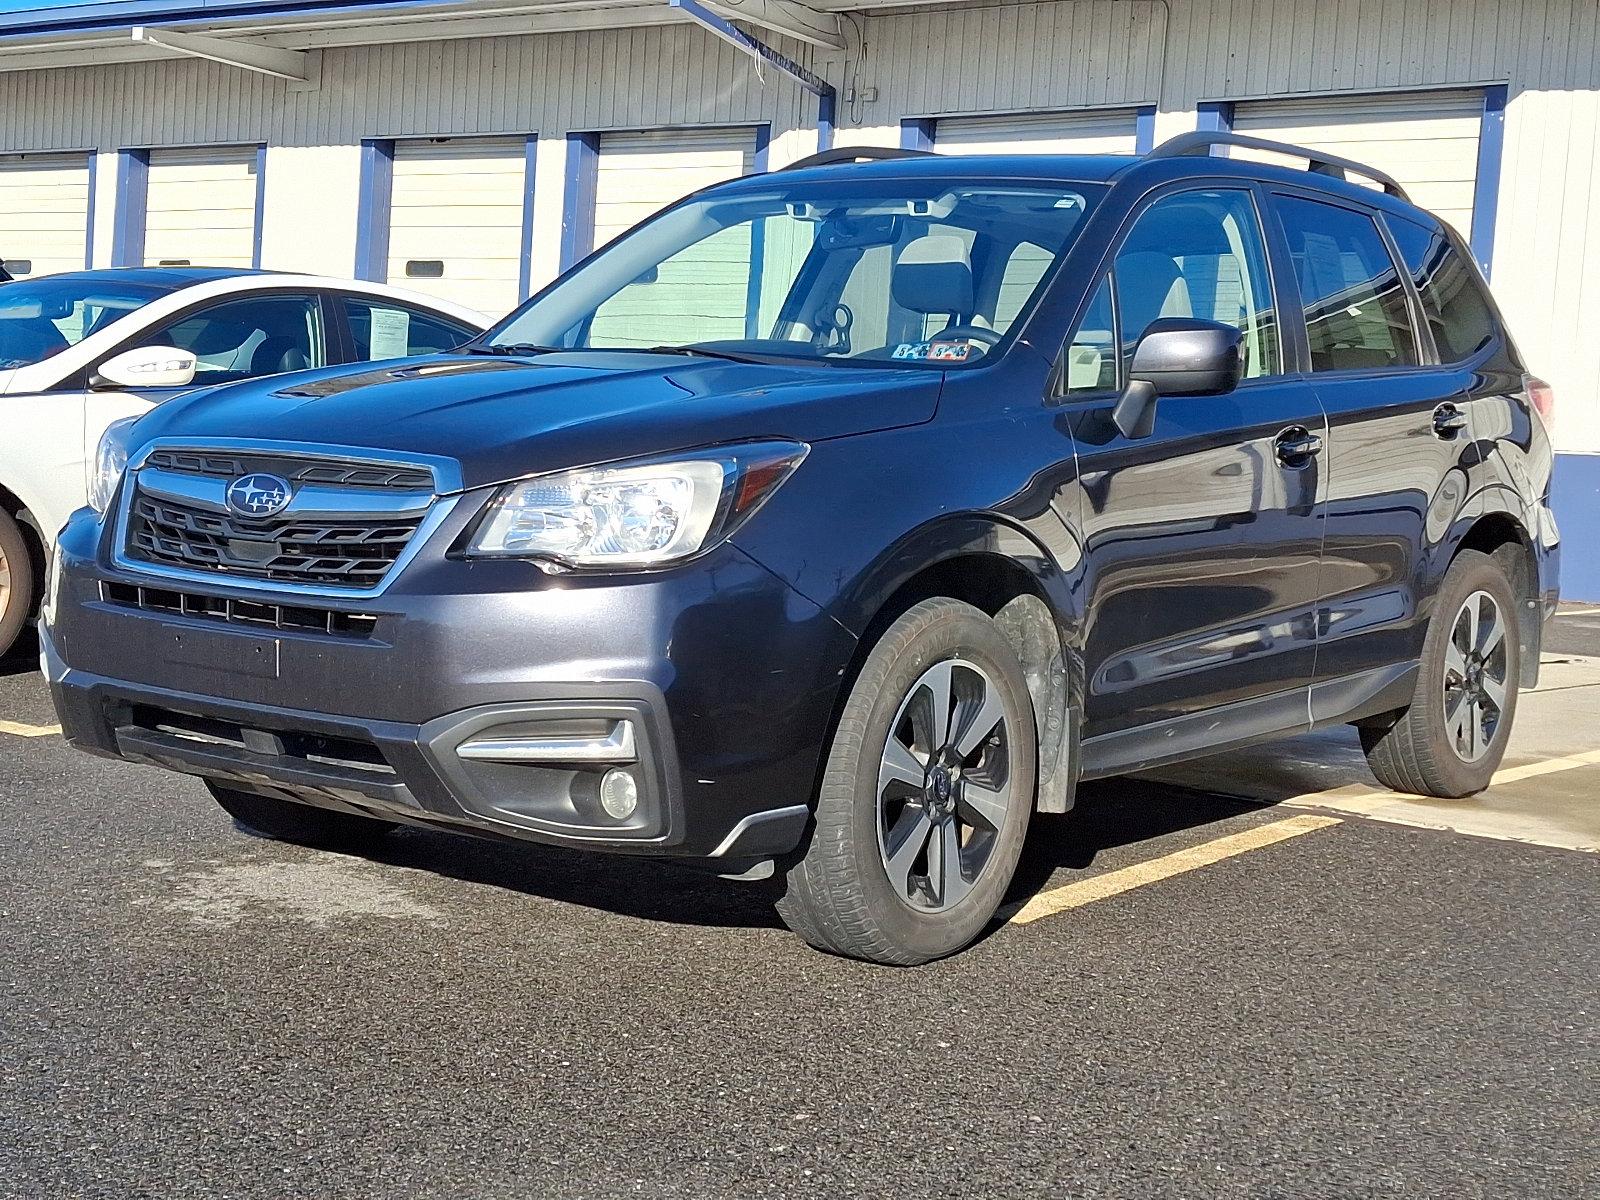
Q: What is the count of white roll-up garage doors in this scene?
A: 6